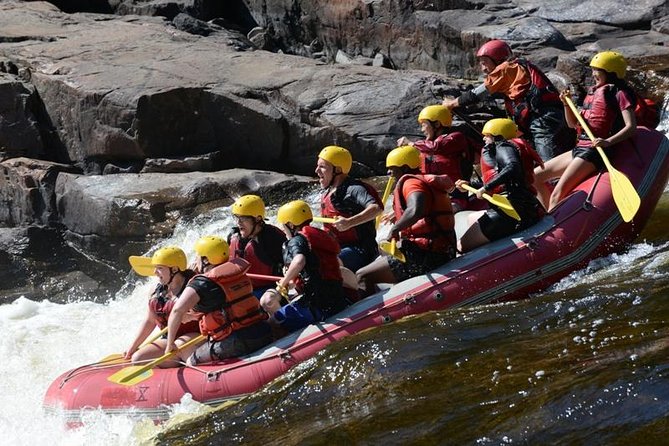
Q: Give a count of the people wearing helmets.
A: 10